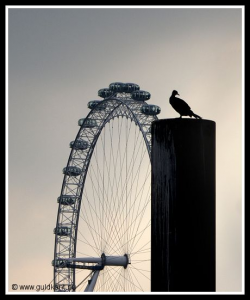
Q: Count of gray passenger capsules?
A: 12